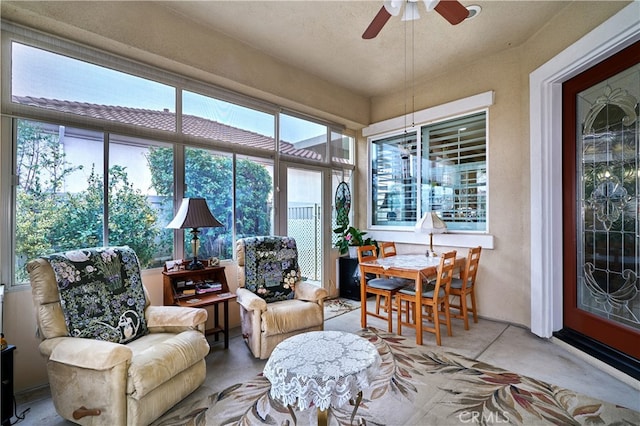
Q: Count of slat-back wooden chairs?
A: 4